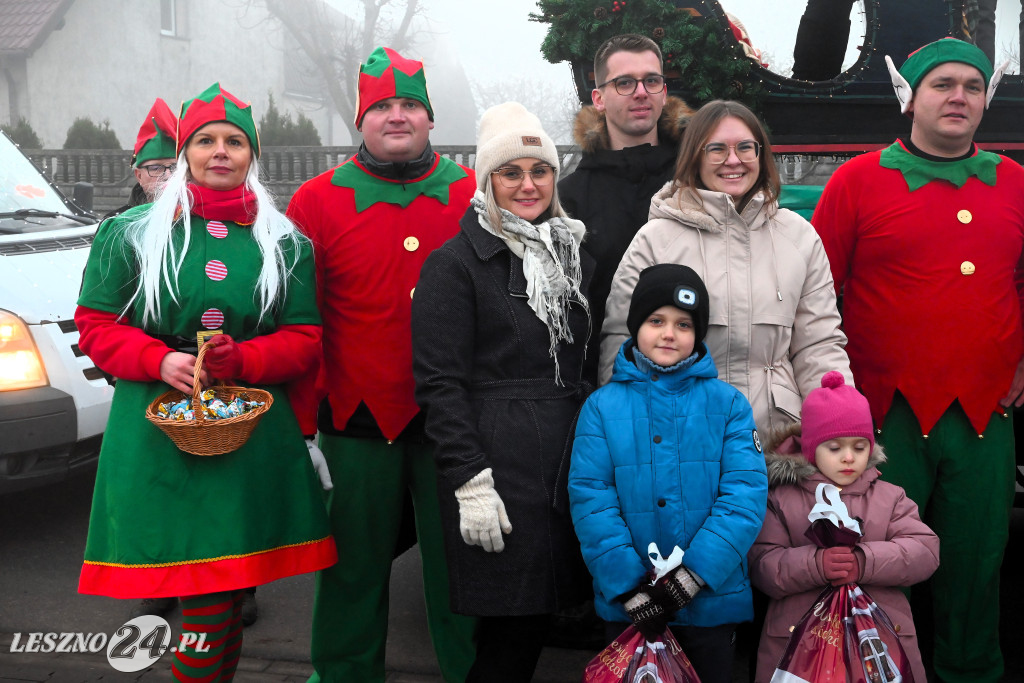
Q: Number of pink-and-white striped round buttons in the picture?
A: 3